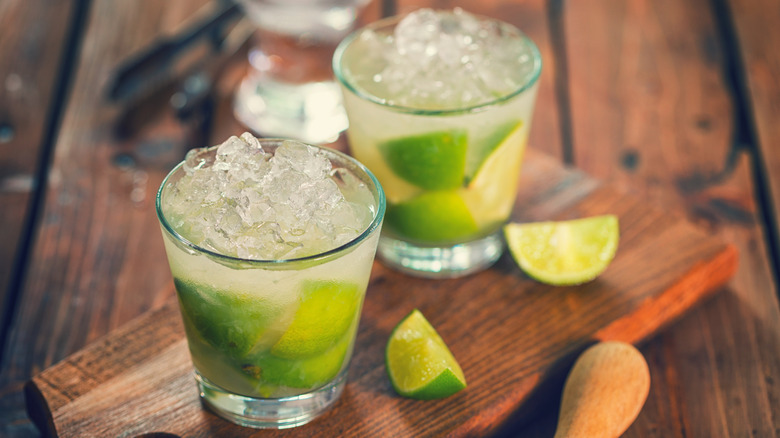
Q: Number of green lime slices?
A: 8